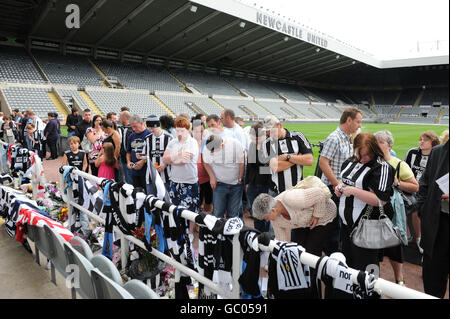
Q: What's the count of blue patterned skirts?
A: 1